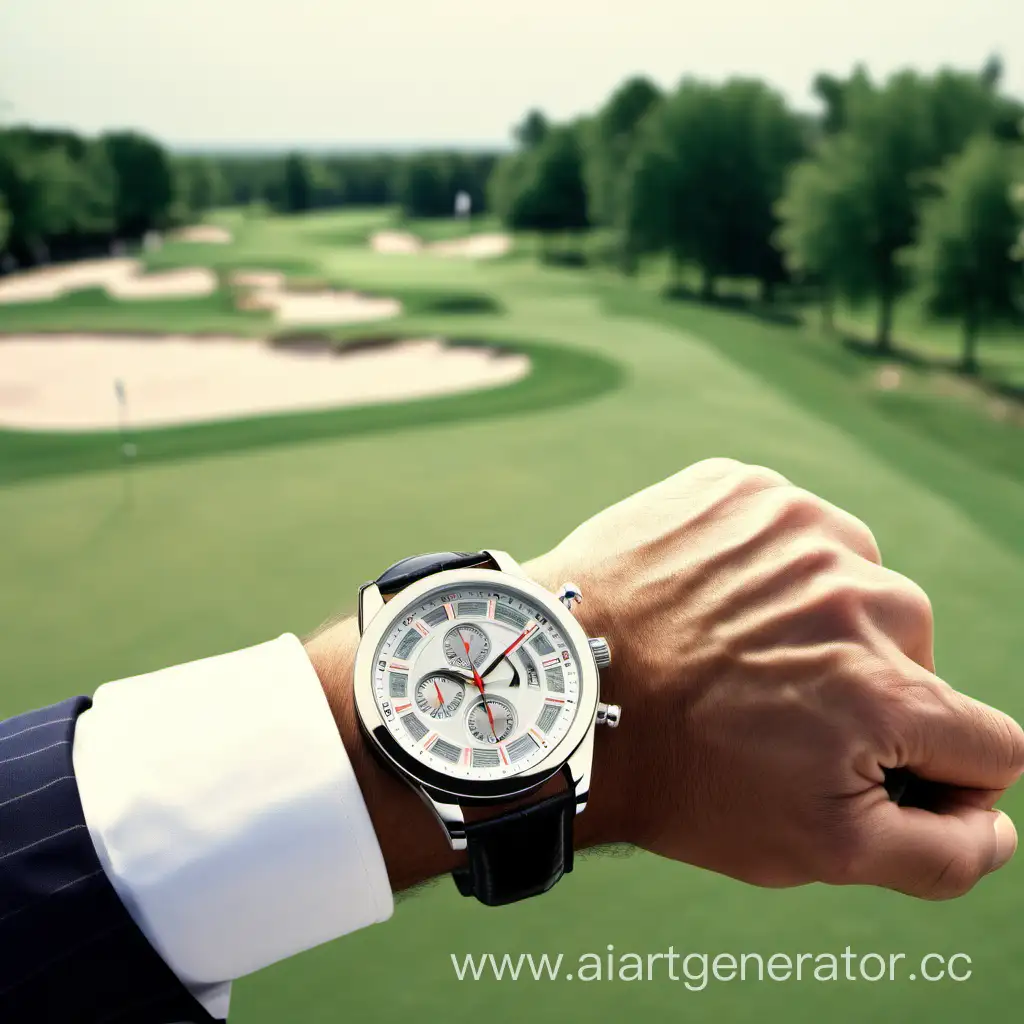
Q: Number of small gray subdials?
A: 3